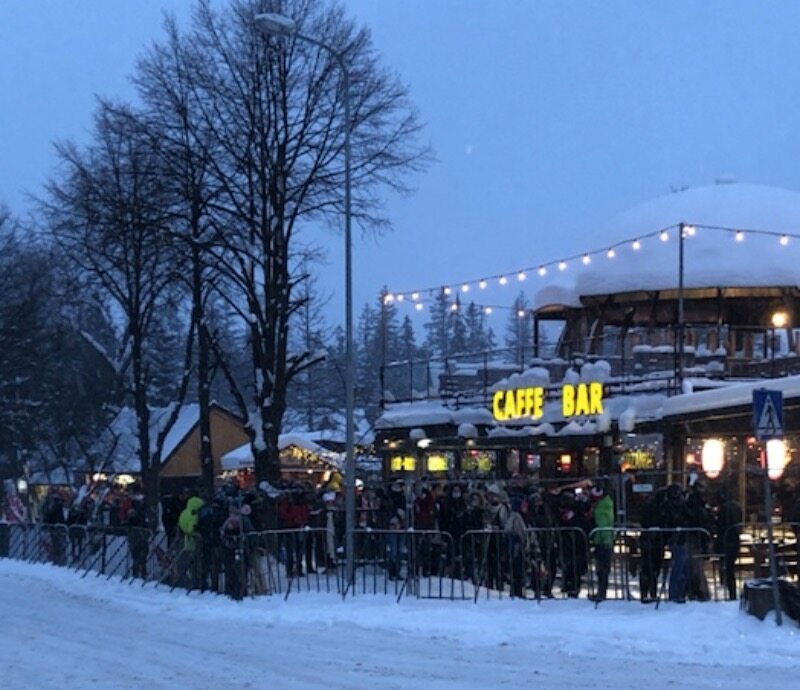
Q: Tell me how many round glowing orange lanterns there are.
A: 2